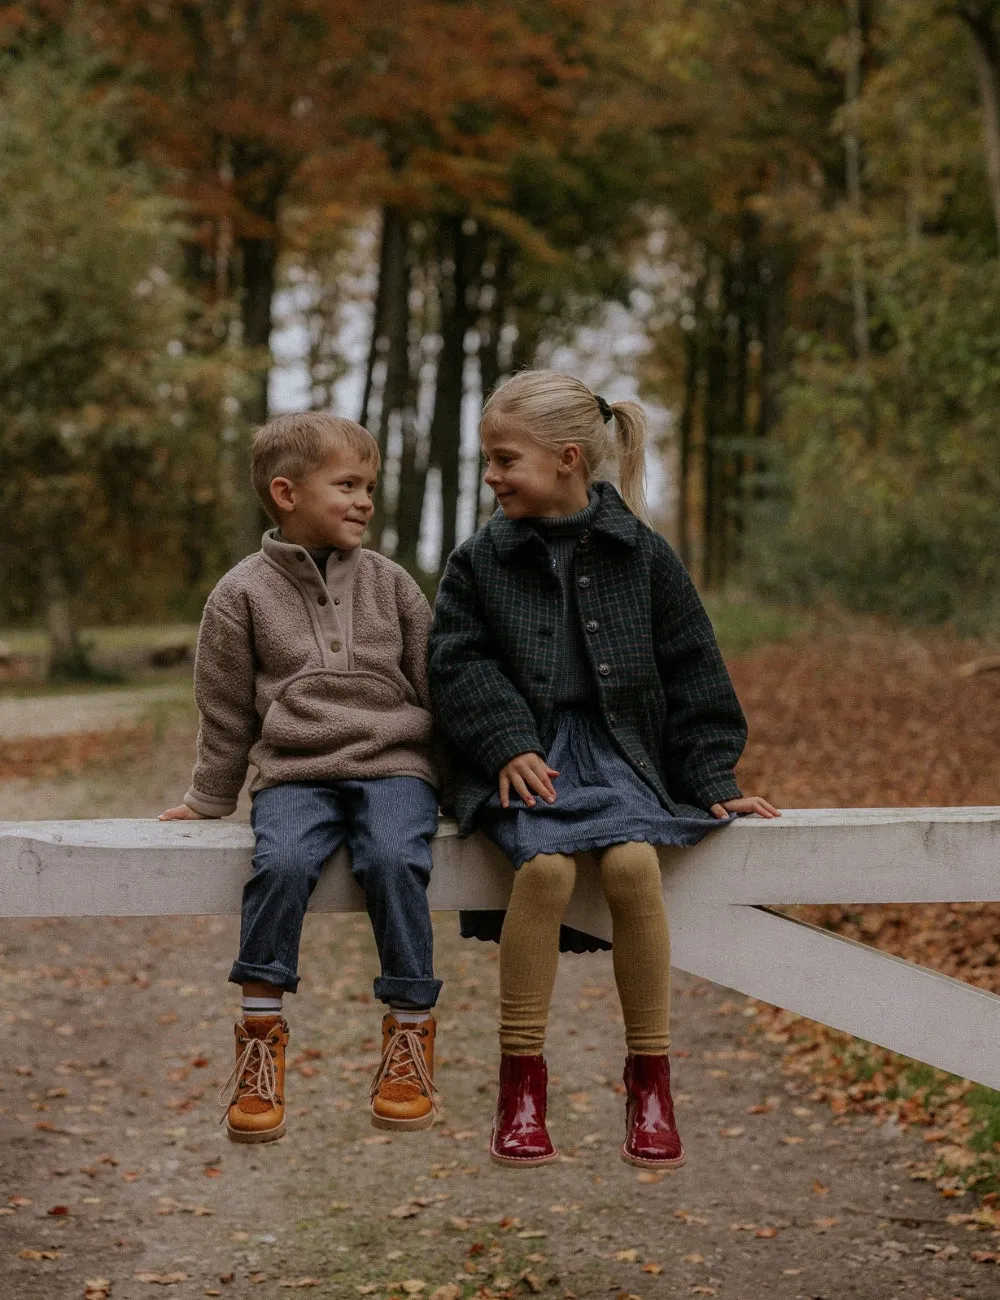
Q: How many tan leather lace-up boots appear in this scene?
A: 2